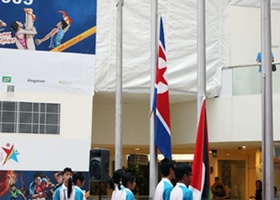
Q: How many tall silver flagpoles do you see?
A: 4